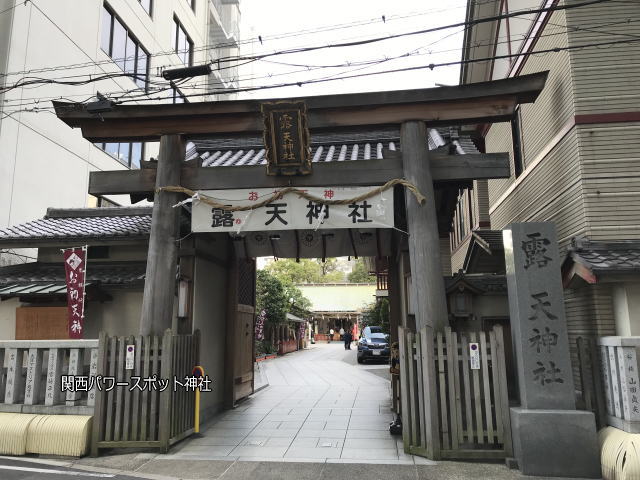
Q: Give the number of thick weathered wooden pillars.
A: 2